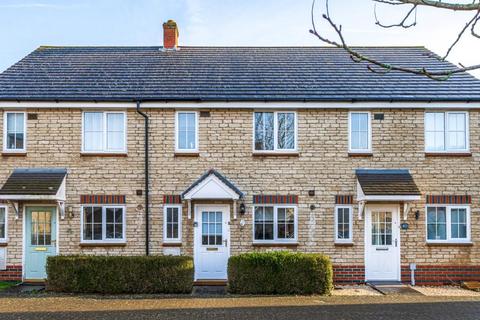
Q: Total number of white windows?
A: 12